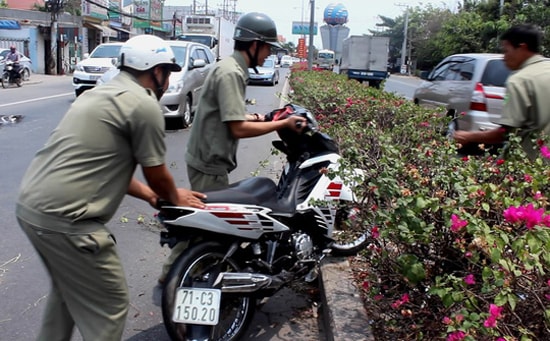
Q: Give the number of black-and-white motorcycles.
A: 1